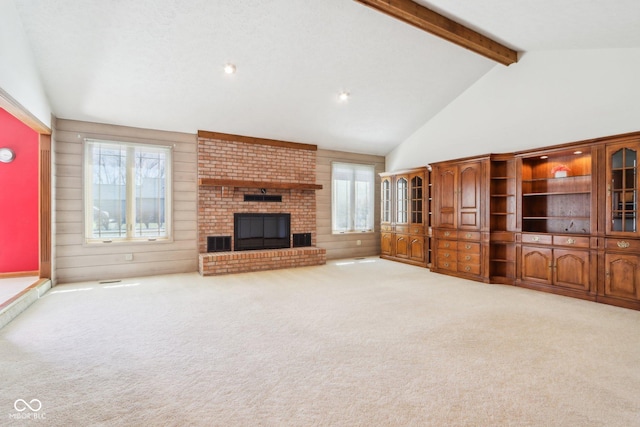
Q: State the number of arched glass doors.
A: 4